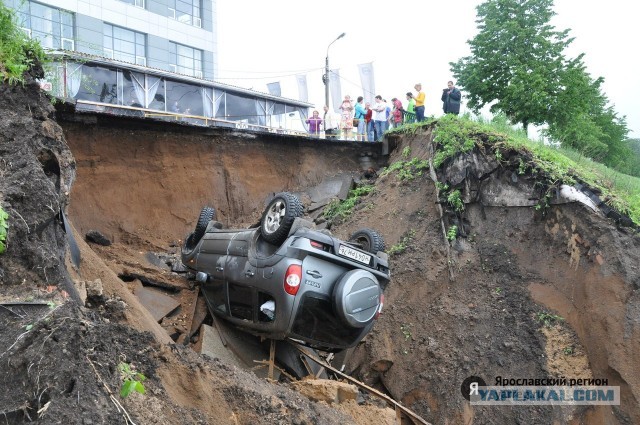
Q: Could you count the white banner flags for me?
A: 4